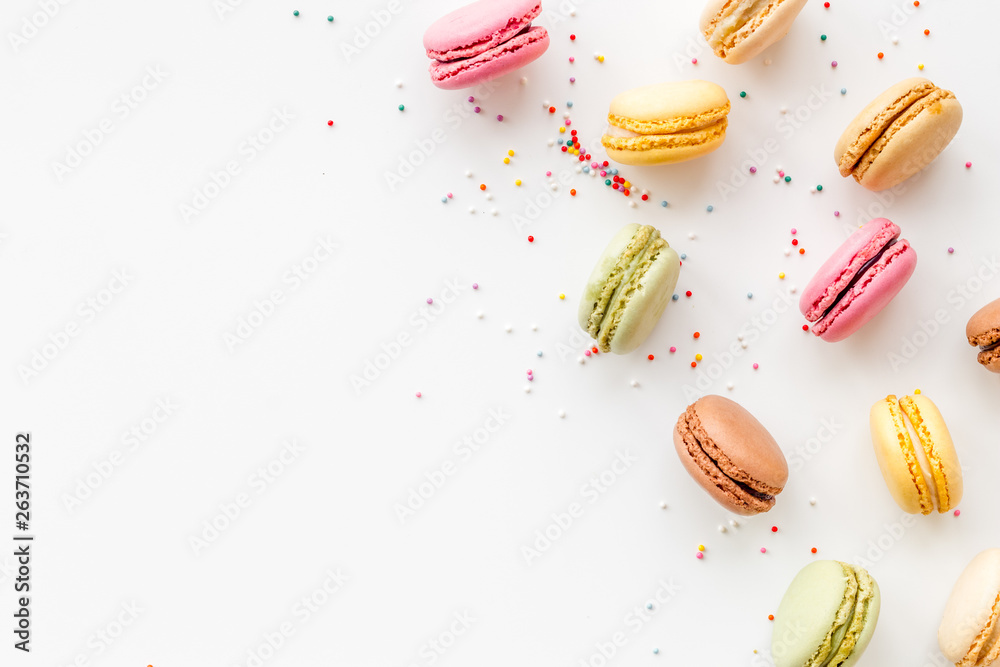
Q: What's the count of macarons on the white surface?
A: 11